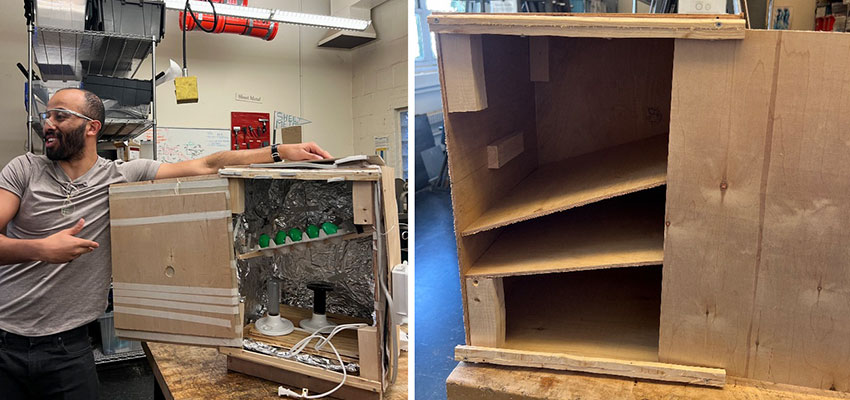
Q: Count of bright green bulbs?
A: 5